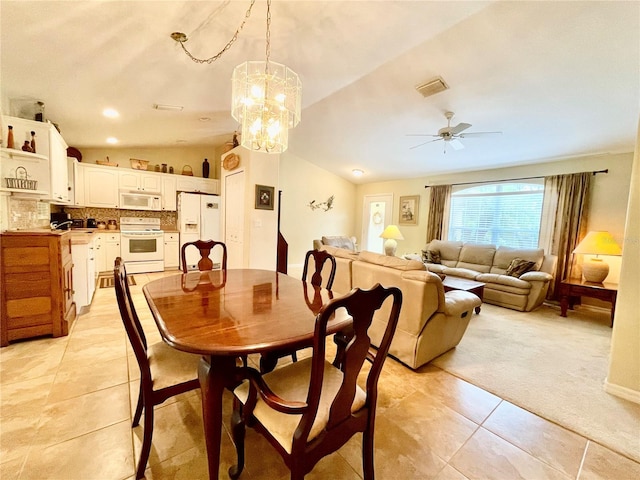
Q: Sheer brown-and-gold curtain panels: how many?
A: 2